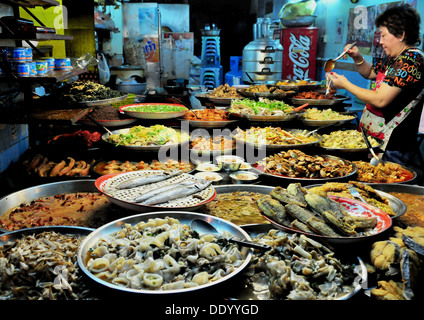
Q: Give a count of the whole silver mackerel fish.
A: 3